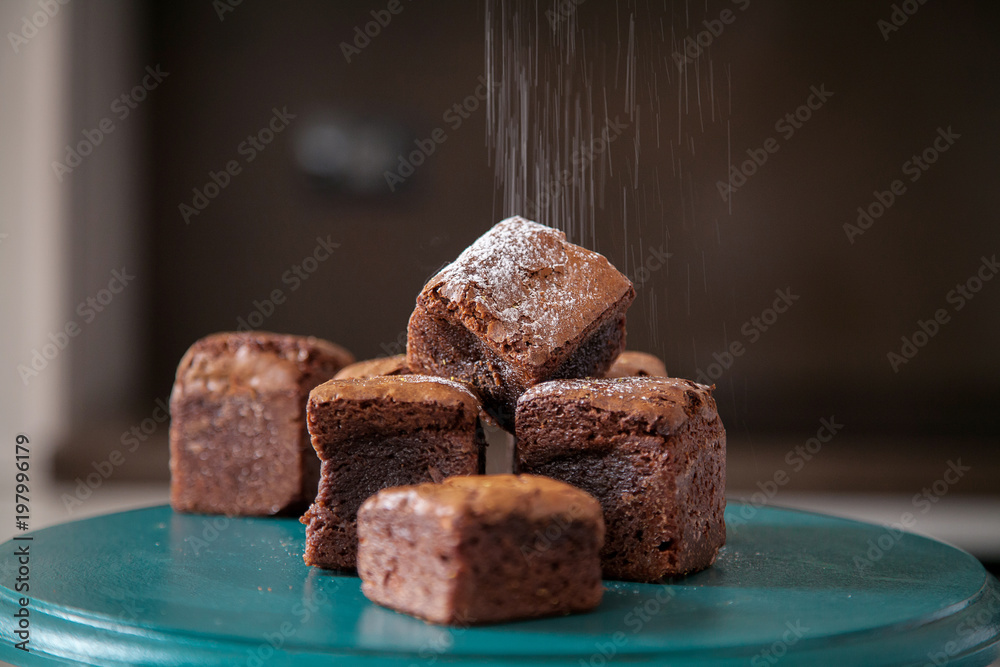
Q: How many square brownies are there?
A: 7